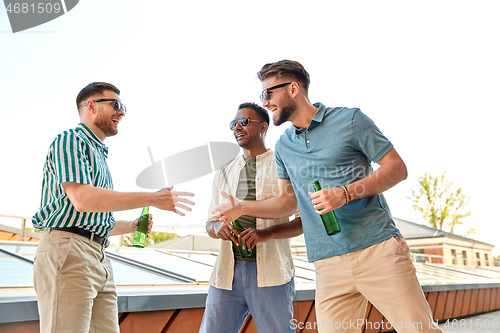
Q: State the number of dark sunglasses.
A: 3